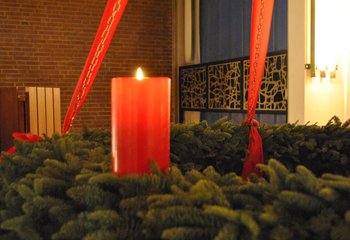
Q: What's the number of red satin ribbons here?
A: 2